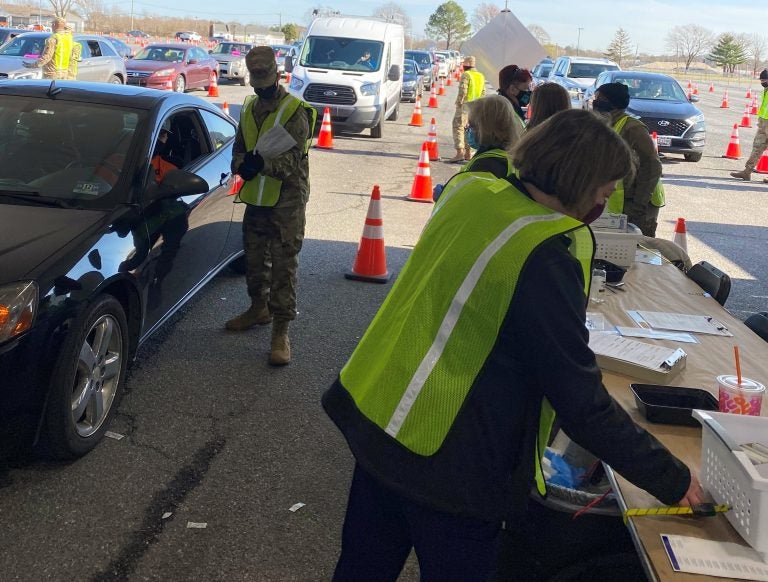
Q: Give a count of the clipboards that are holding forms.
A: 2